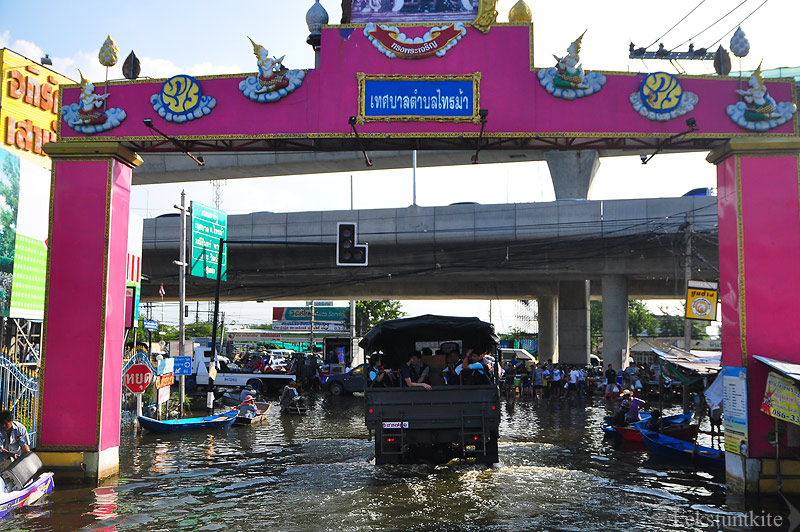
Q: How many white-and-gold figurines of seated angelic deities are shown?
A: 4